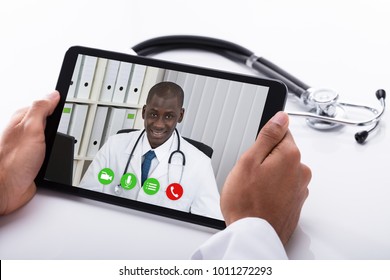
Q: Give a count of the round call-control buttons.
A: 4